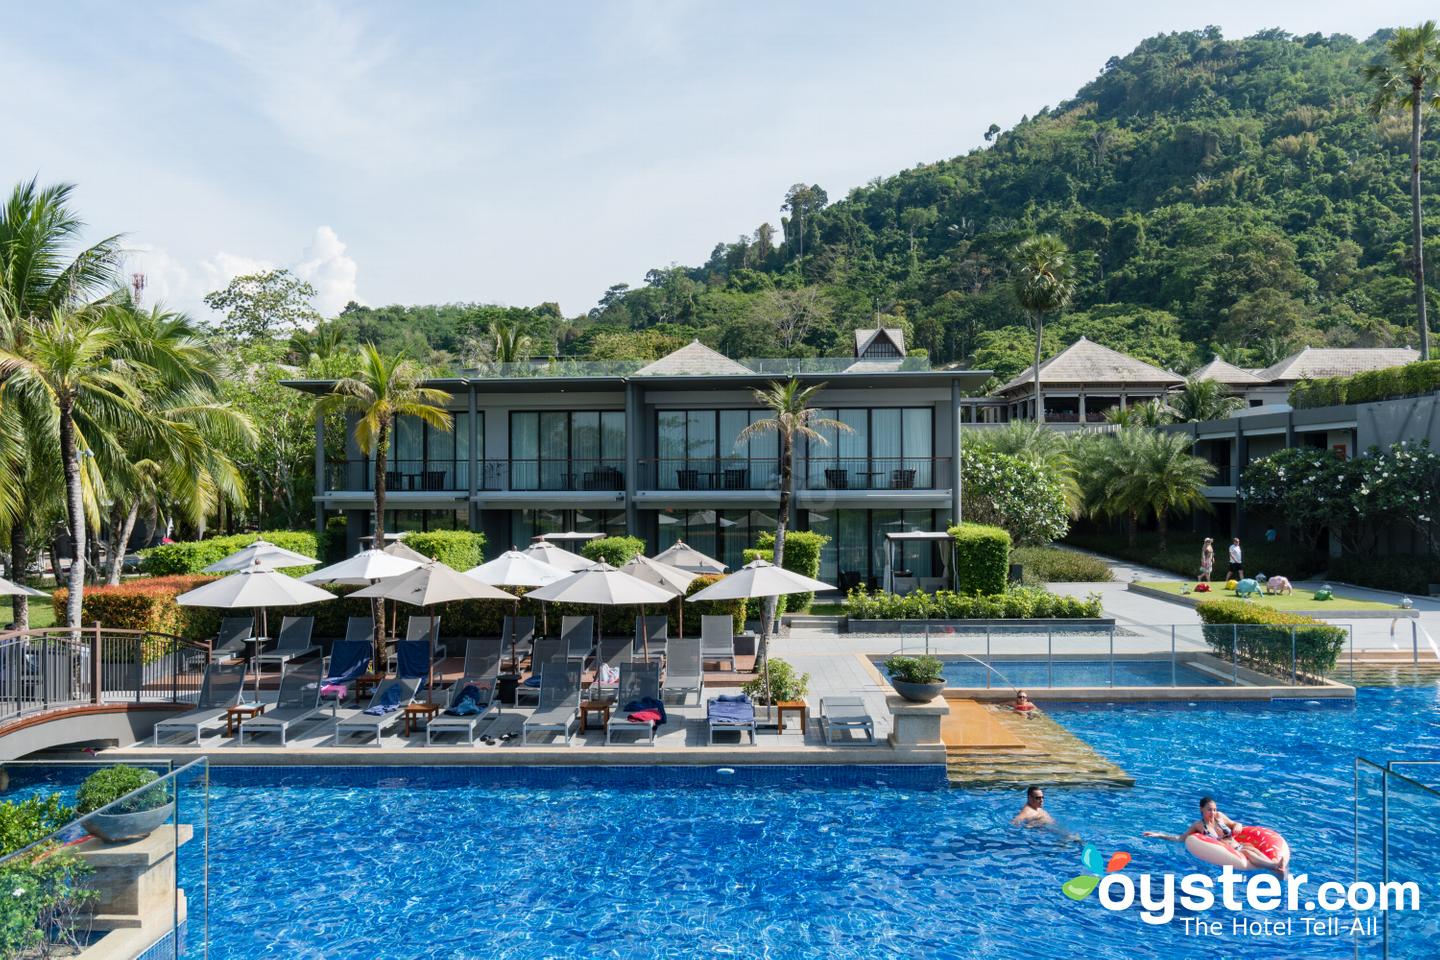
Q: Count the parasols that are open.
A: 12